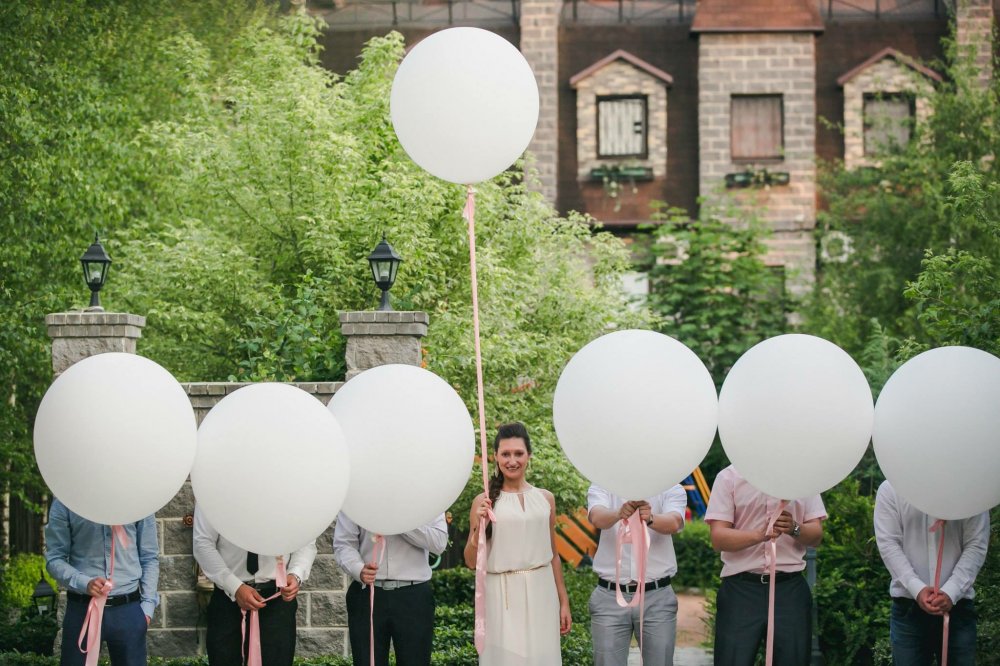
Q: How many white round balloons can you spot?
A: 7